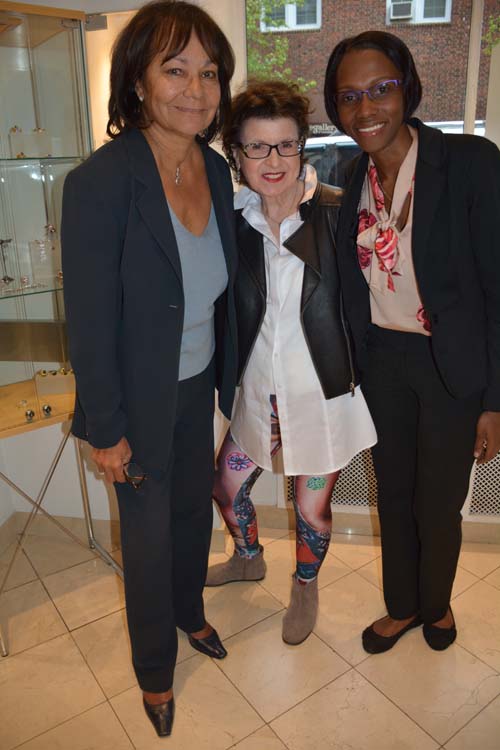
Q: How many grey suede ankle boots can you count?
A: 2